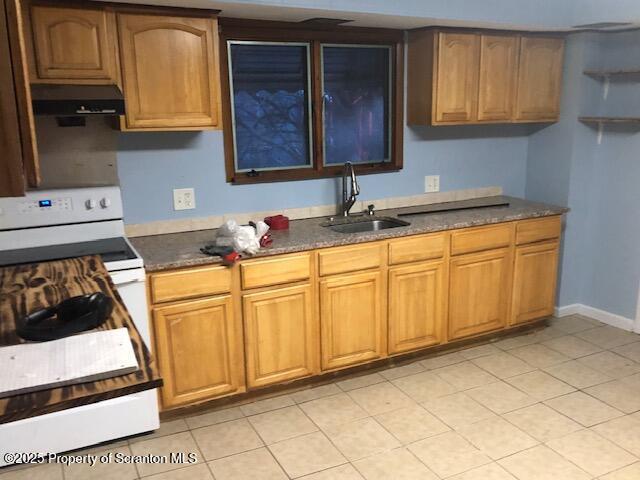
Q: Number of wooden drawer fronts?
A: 6